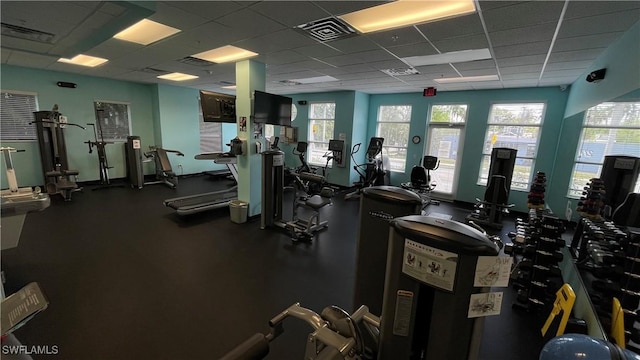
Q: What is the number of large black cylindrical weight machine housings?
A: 2